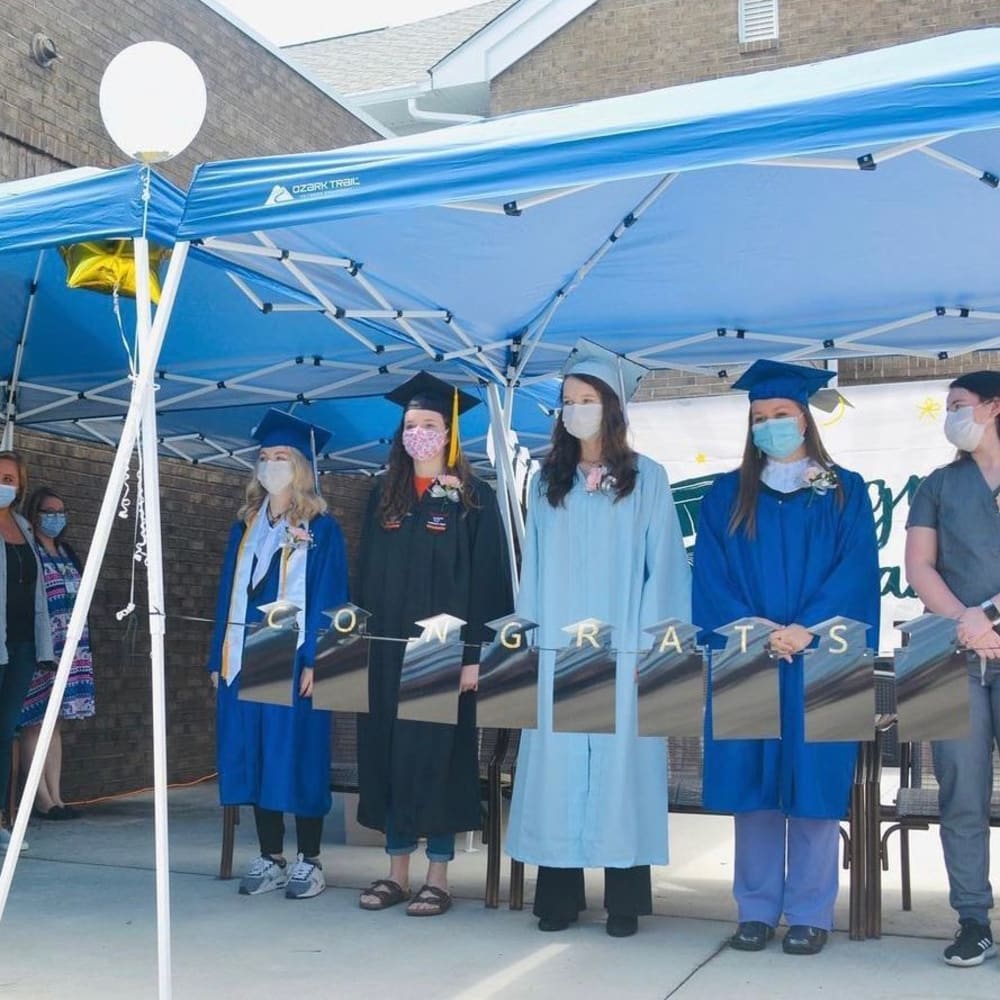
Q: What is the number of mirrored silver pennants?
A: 9